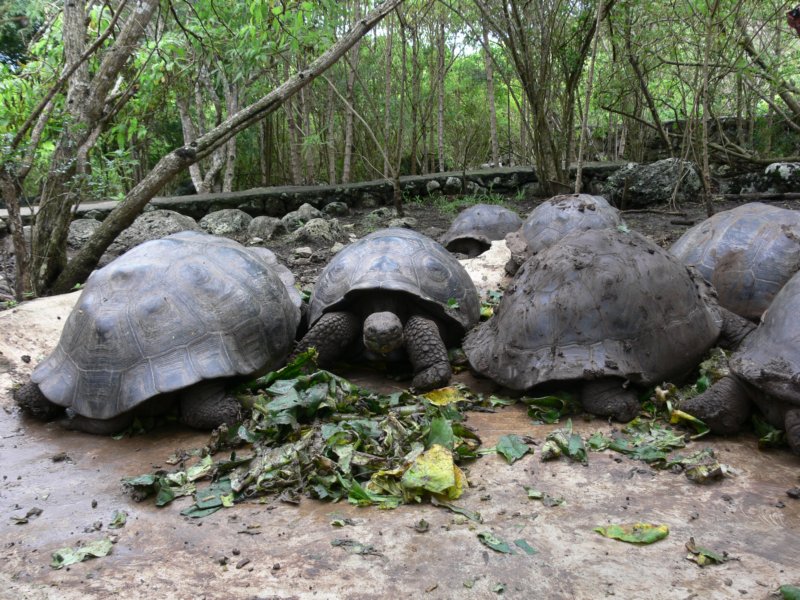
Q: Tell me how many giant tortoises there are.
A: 7